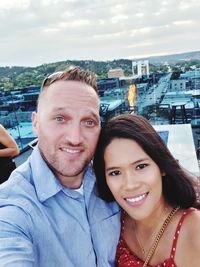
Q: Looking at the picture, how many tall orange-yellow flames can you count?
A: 1